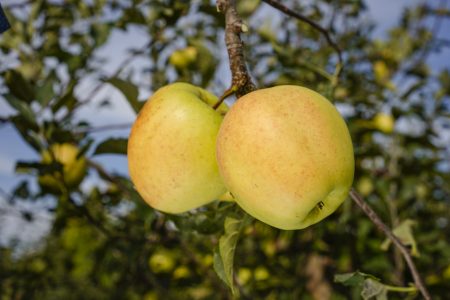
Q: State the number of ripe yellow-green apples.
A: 2